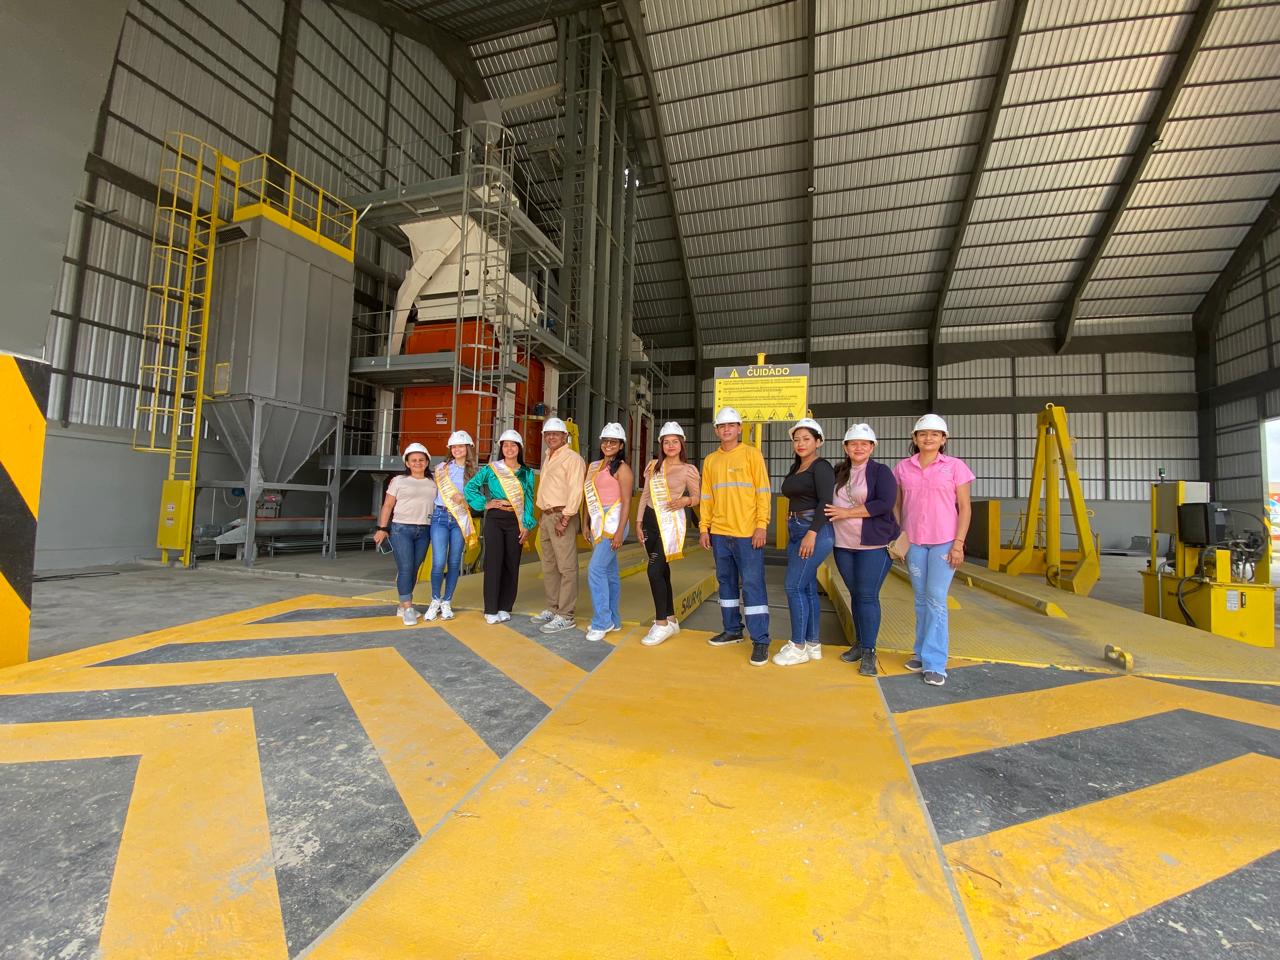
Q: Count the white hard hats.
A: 10